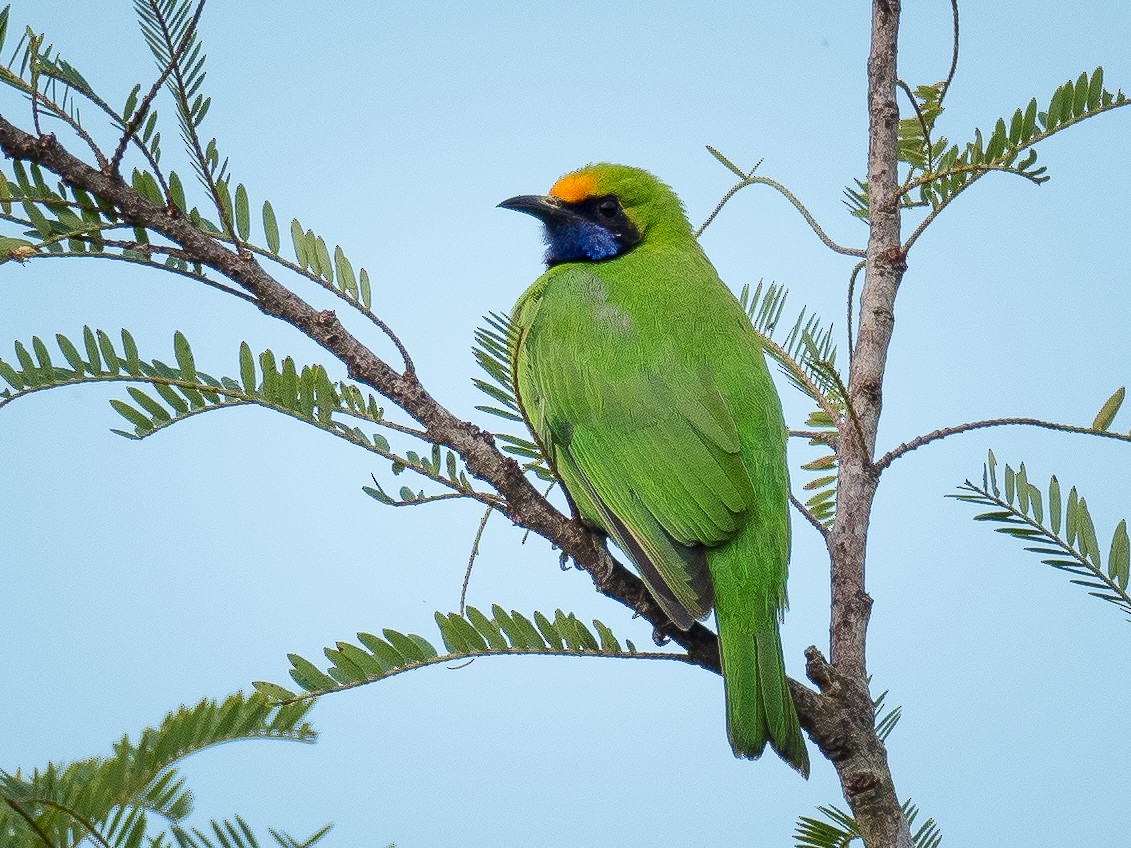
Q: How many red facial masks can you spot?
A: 0